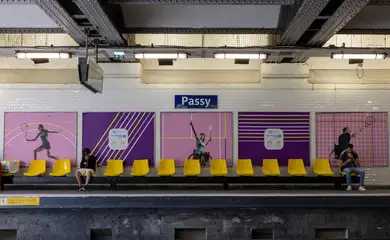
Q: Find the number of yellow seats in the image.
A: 14